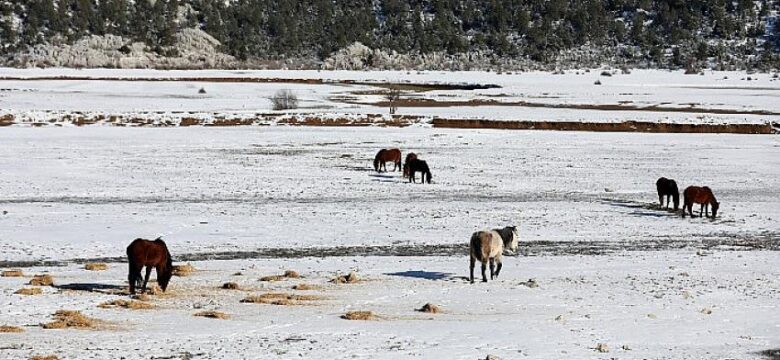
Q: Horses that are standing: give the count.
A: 7